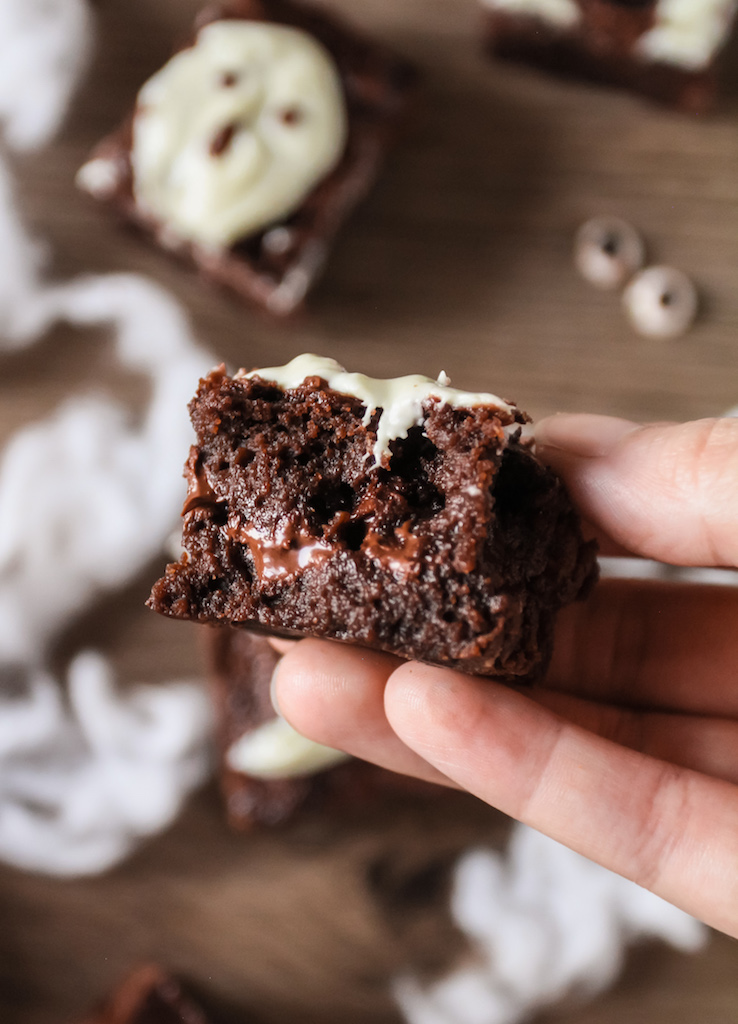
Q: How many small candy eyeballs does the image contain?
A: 2